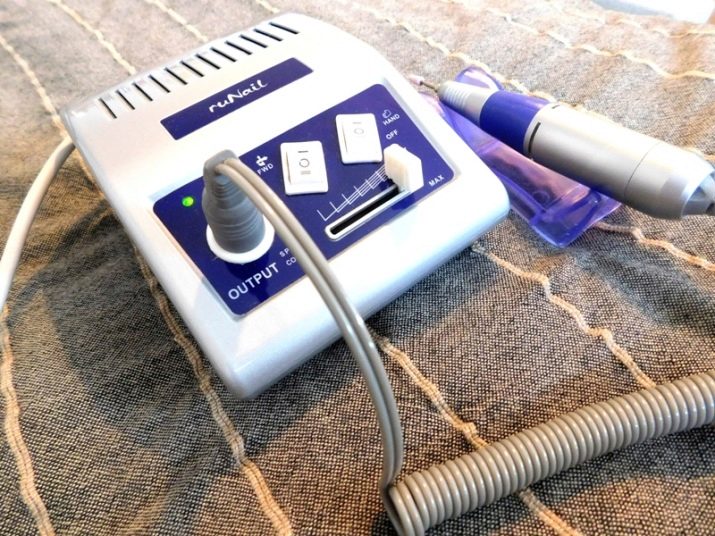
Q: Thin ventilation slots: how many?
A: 12